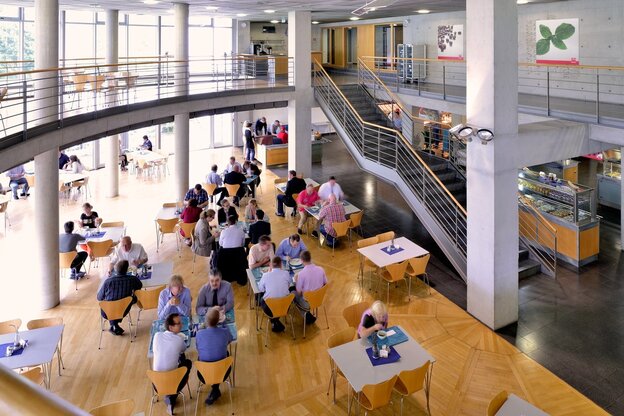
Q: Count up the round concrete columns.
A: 3